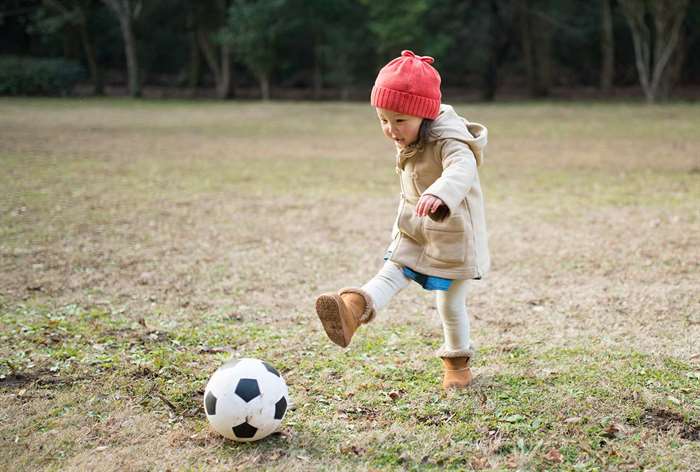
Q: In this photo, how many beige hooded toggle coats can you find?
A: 1